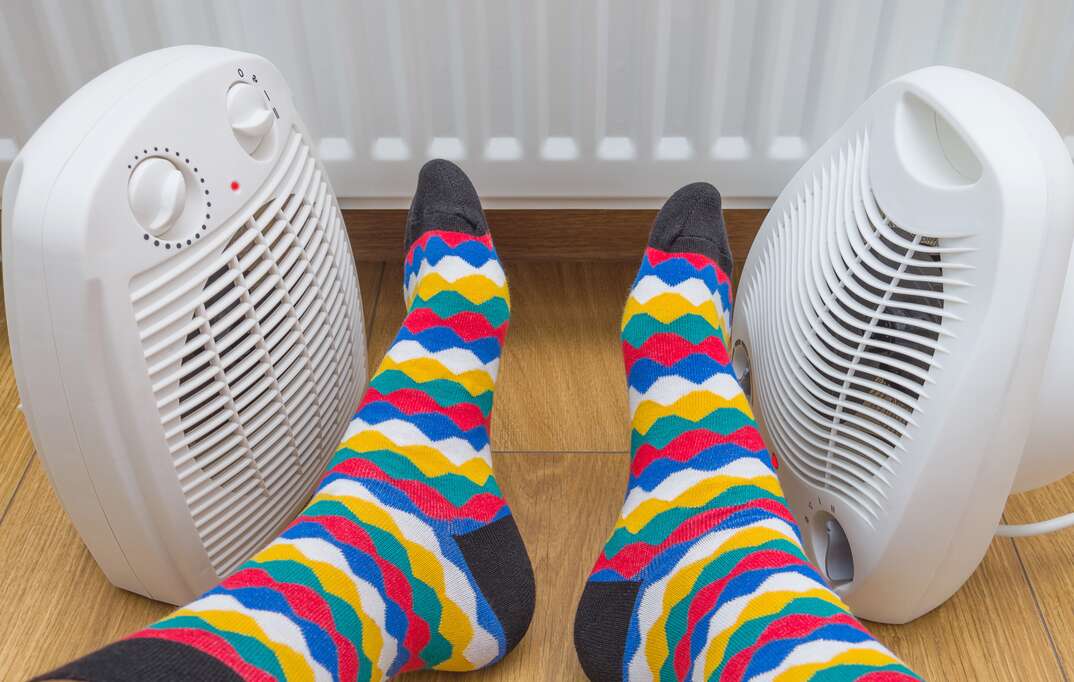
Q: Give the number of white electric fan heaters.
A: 2